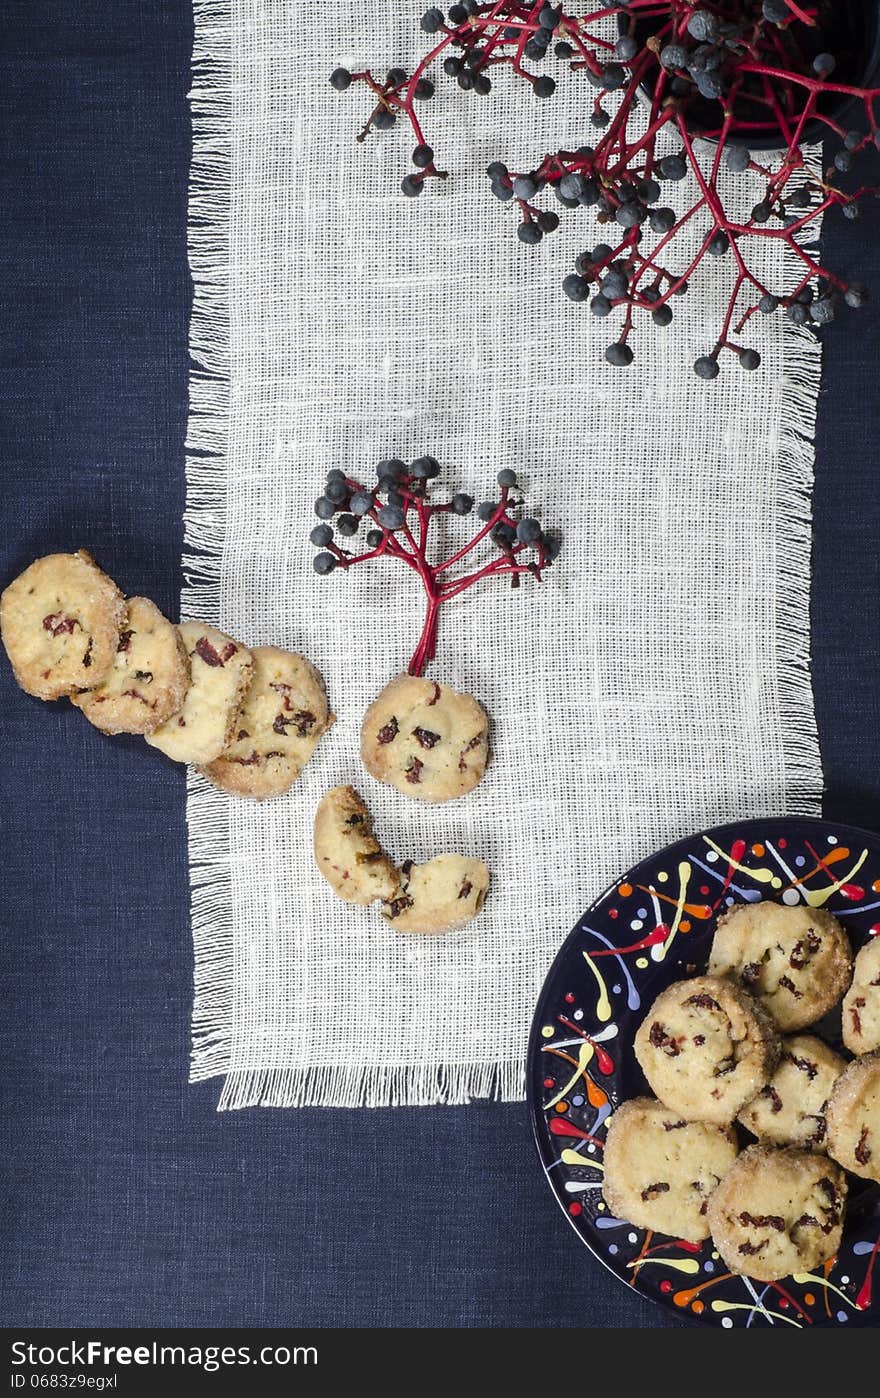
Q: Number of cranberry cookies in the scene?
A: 13